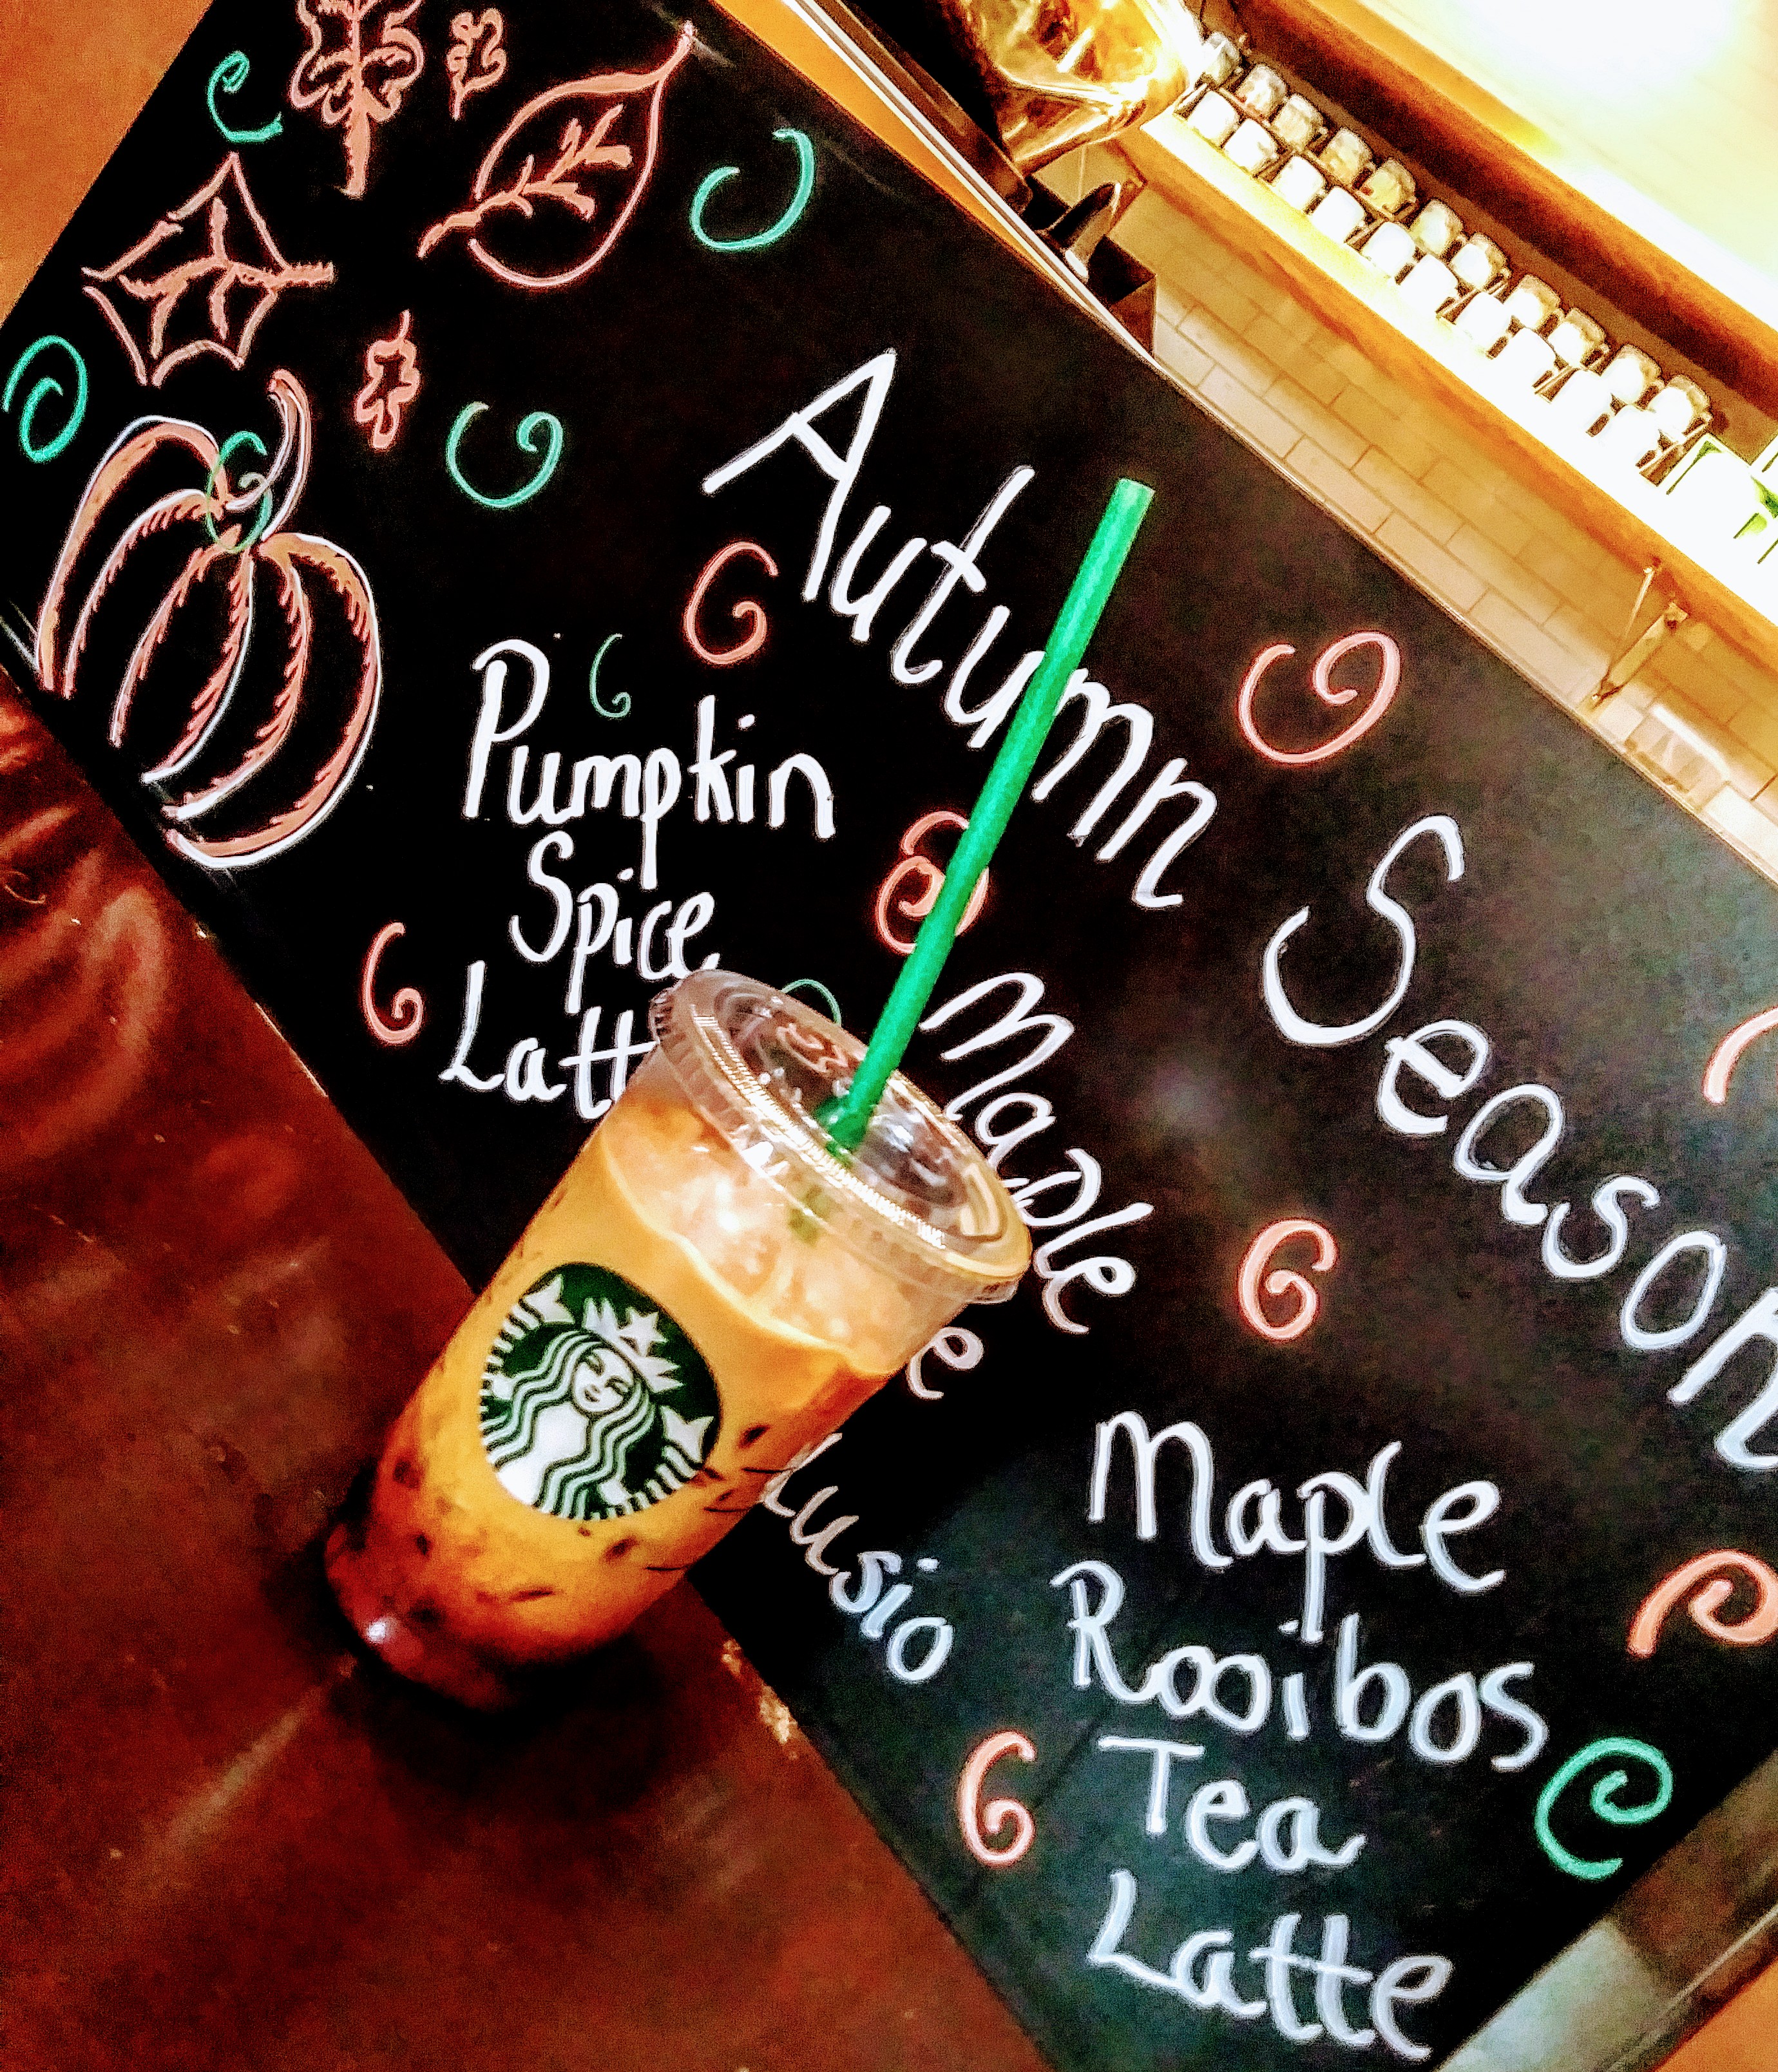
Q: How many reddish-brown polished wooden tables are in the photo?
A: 1